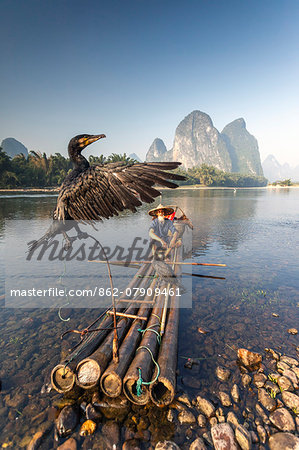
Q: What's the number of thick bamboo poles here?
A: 5